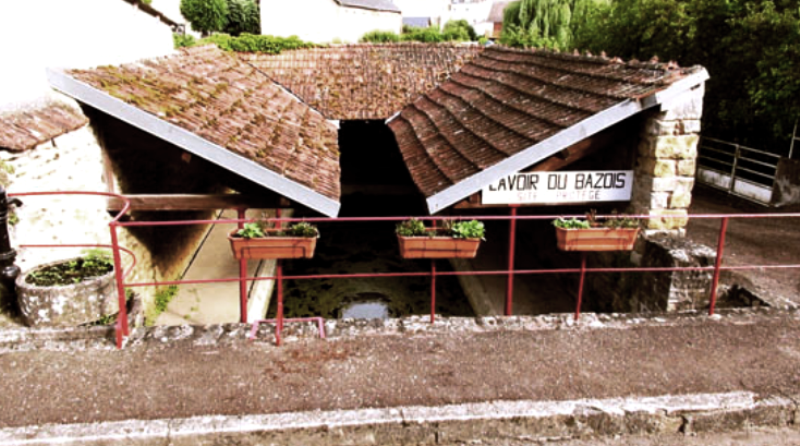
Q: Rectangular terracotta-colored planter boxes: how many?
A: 3